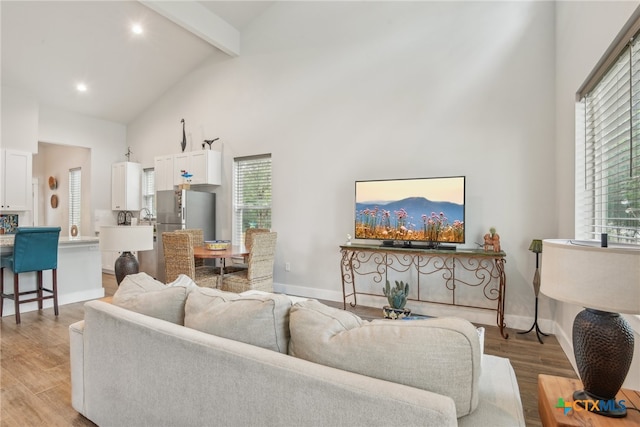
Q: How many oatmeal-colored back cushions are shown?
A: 3